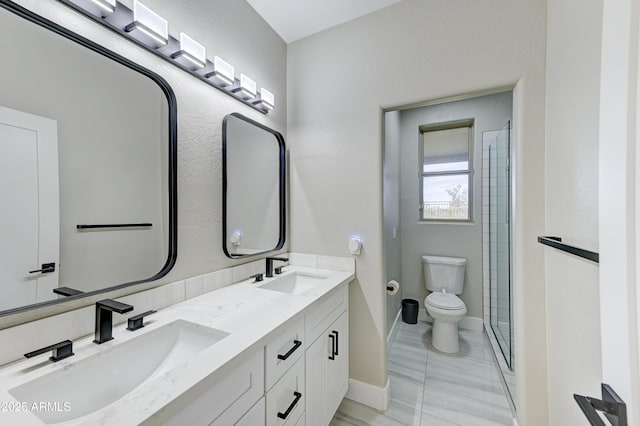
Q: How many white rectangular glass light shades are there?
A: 6